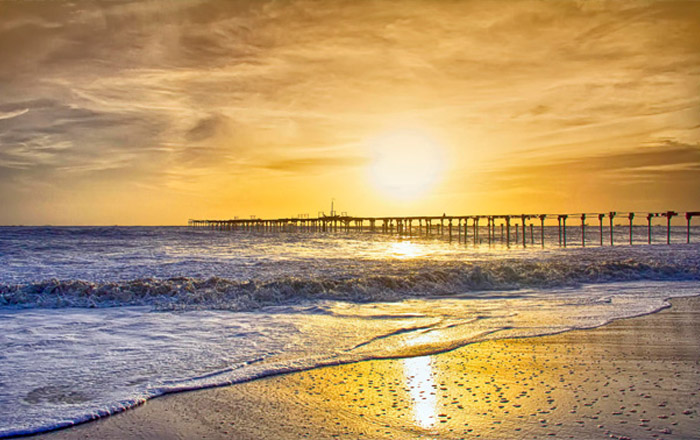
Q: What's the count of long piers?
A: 1